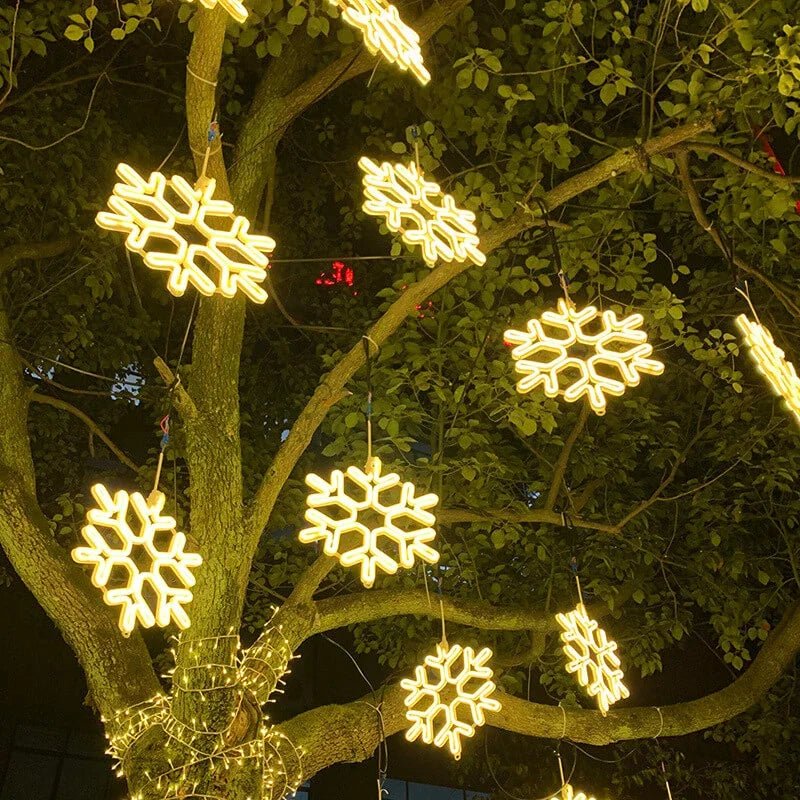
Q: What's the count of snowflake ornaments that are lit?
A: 11